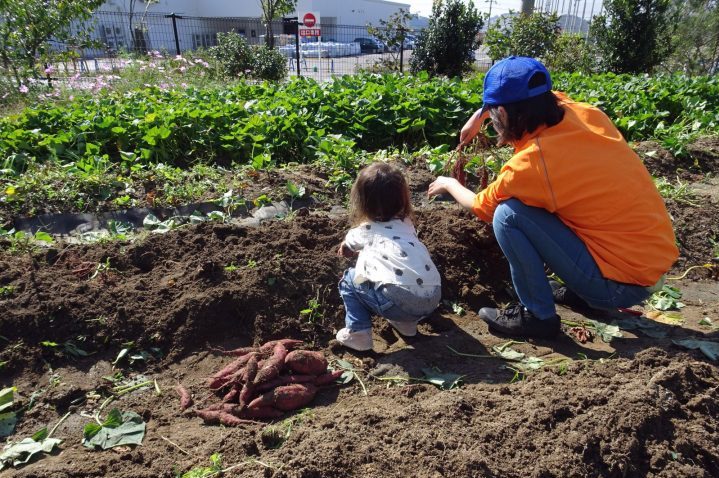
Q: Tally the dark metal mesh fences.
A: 1